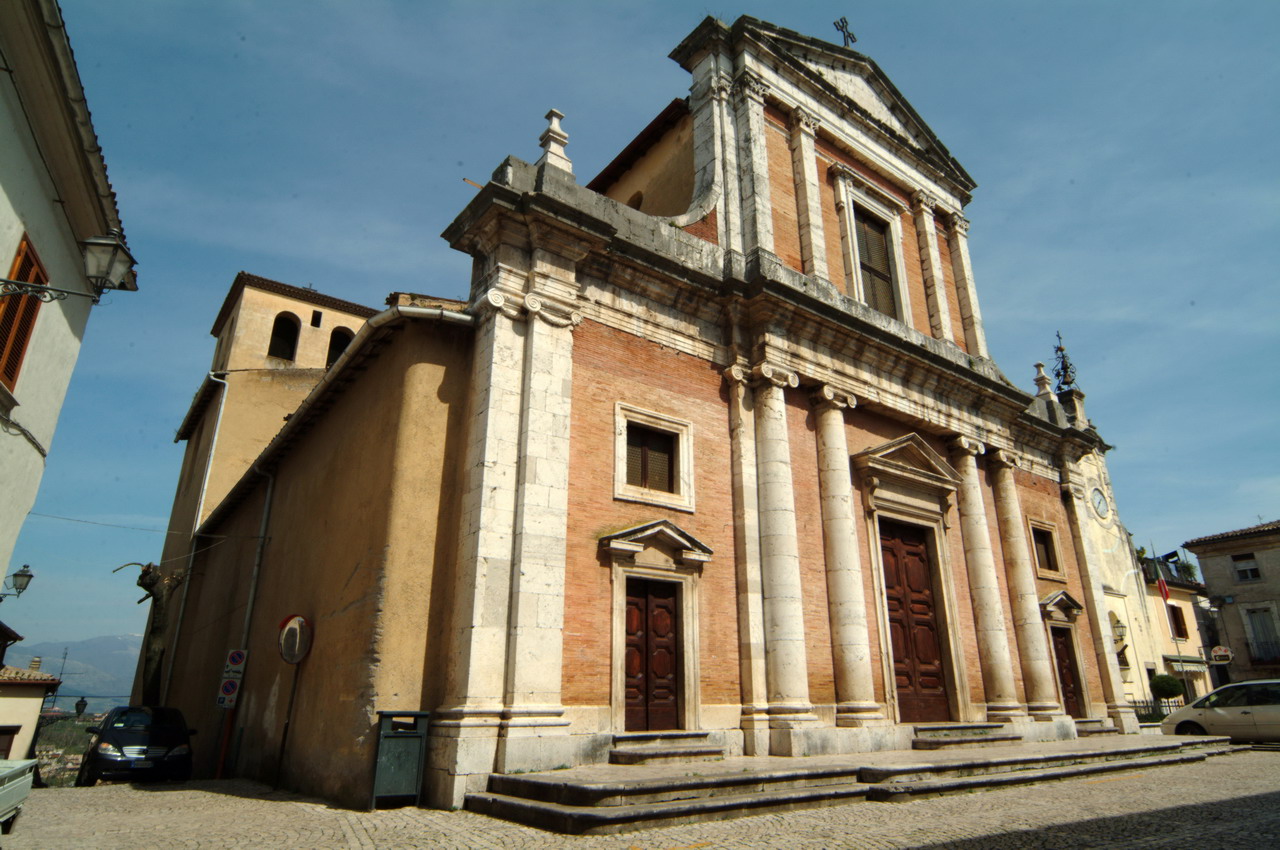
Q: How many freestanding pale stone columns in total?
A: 4